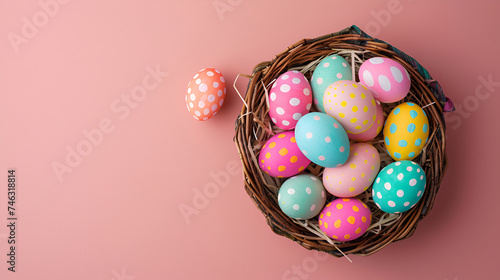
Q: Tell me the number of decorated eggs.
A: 13